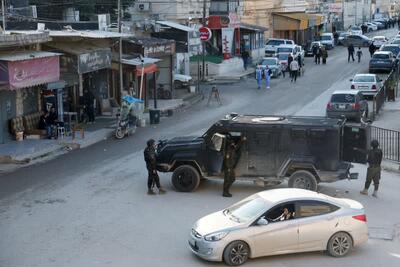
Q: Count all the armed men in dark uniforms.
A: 3